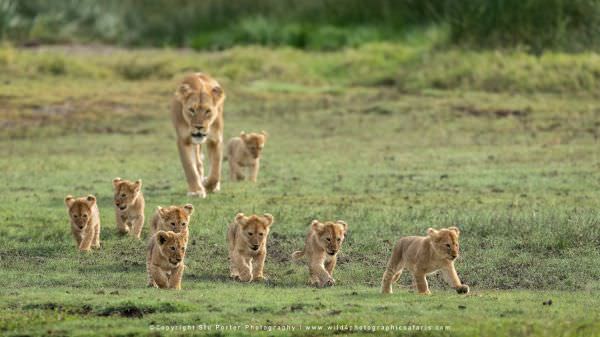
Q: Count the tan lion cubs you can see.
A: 8